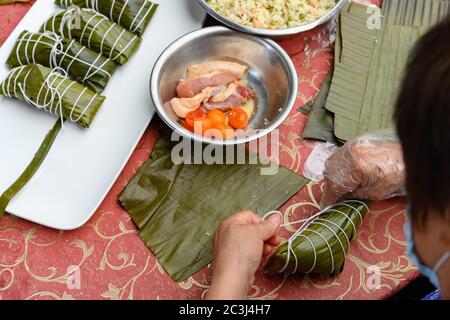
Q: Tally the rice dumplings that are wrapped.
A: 5